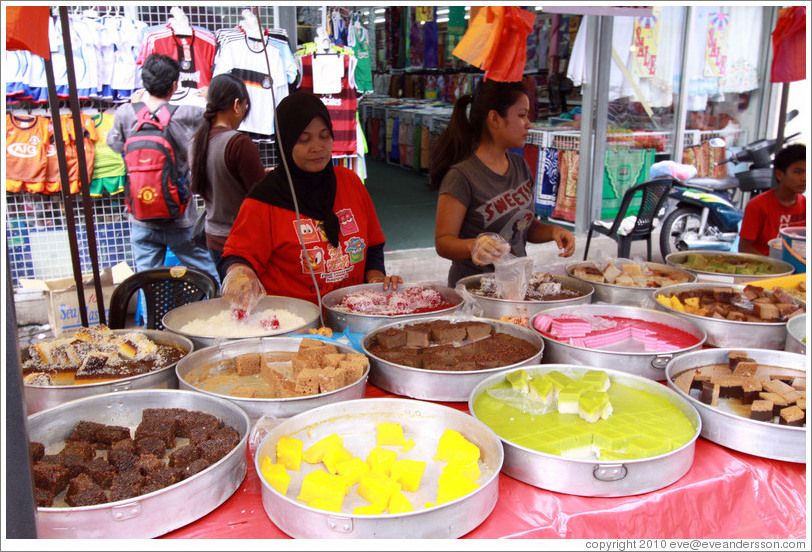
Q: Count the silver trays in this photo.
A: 15